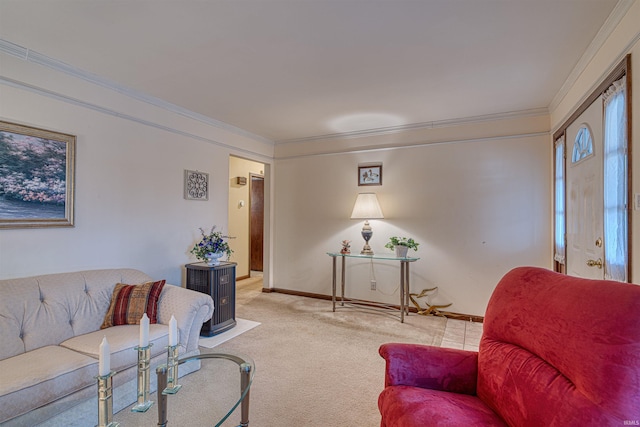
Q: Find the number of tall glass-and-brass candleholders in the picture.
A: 3